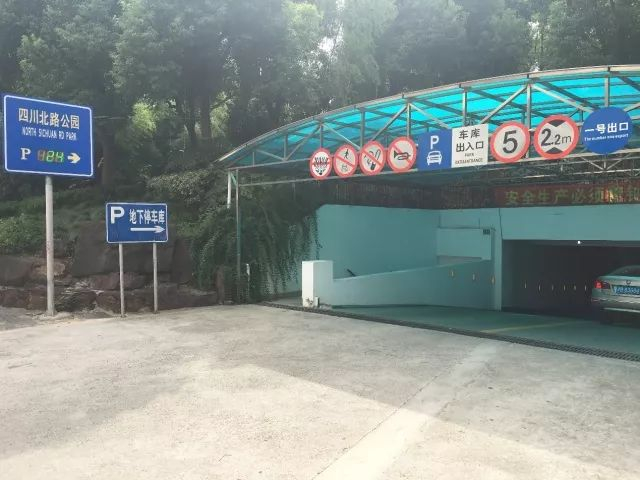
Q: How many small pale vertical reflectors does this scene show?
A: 9